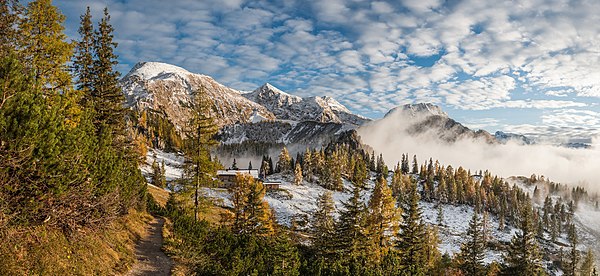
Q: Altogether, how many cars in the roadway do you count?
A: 0